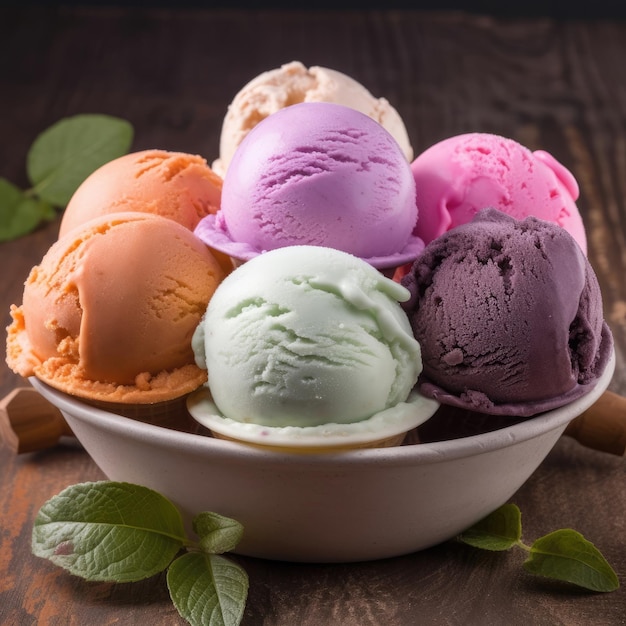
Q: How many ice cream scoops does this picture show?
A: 7